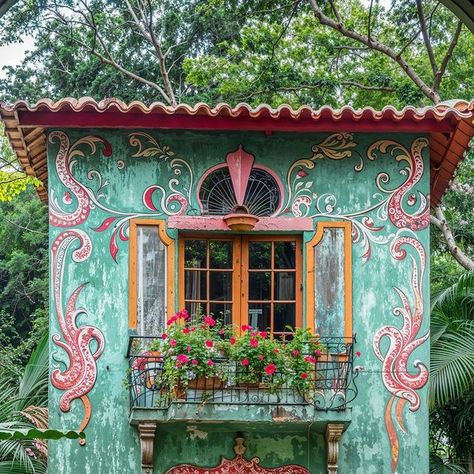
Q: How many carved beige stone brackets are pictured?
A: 2